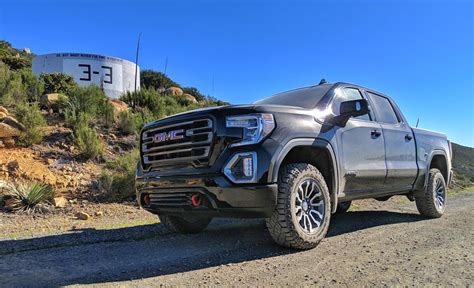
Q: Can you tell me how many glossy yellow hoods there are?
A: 0